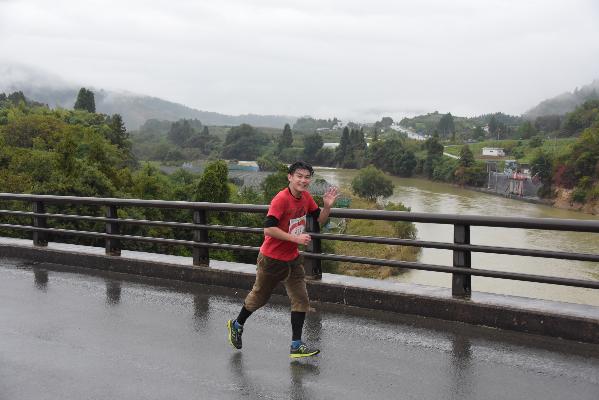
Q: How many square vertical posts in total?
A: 5